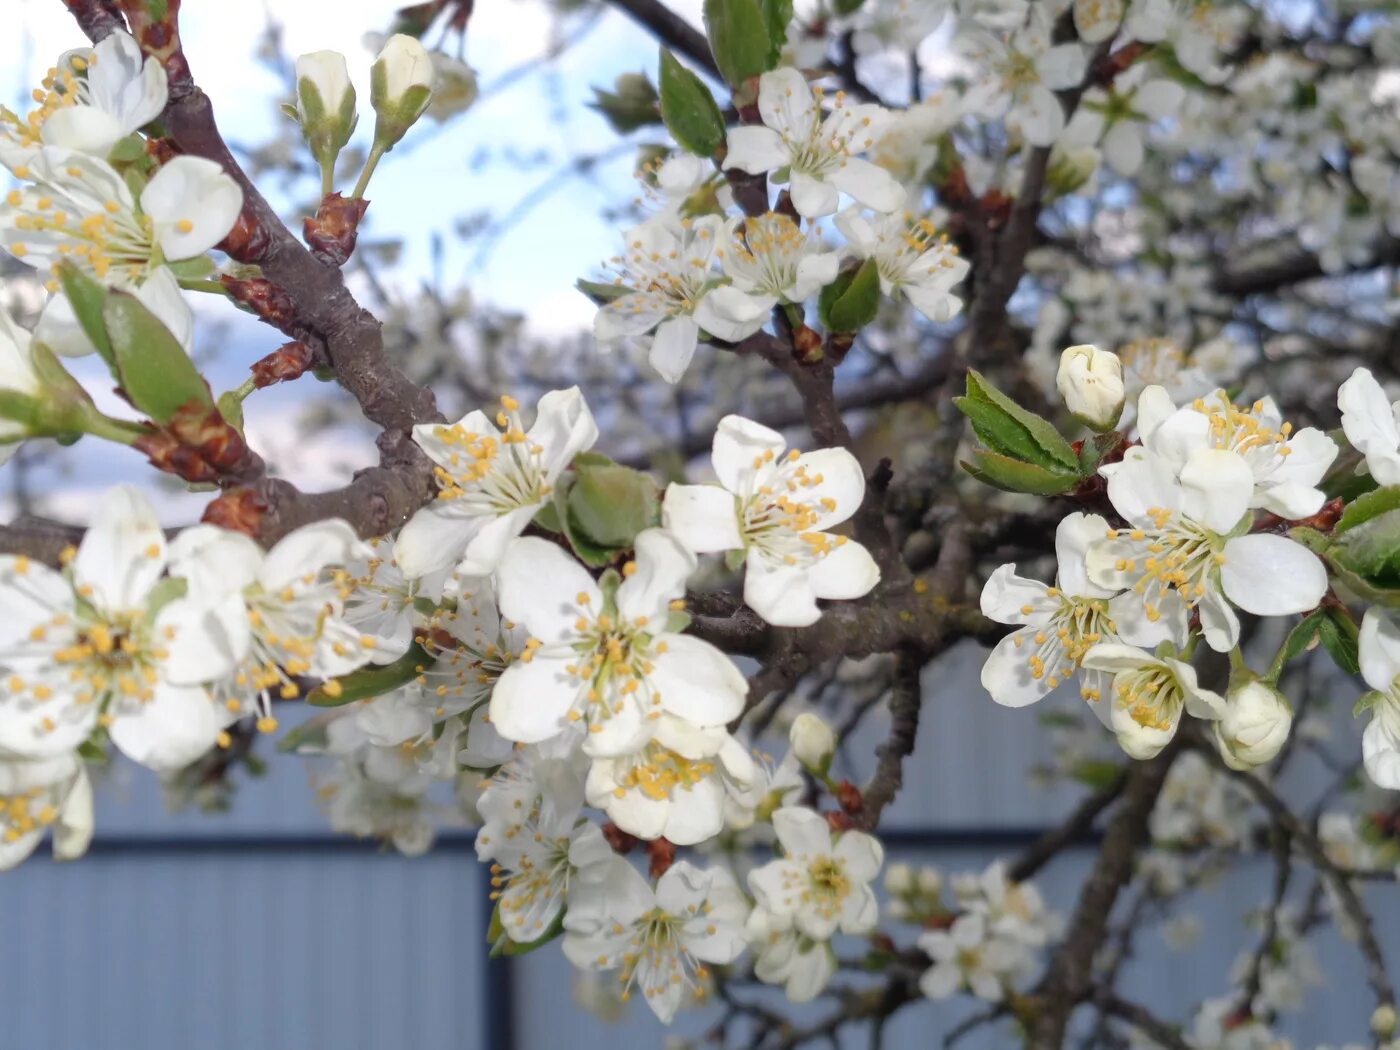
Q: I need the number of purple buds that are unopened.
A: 0